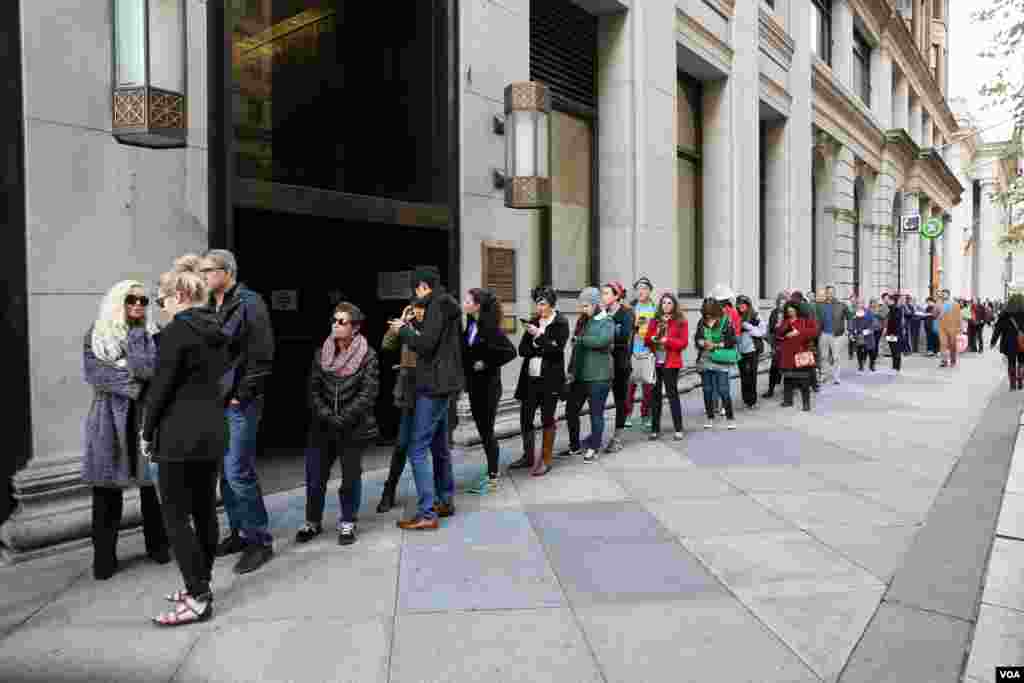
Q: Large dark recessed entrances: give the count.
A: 1